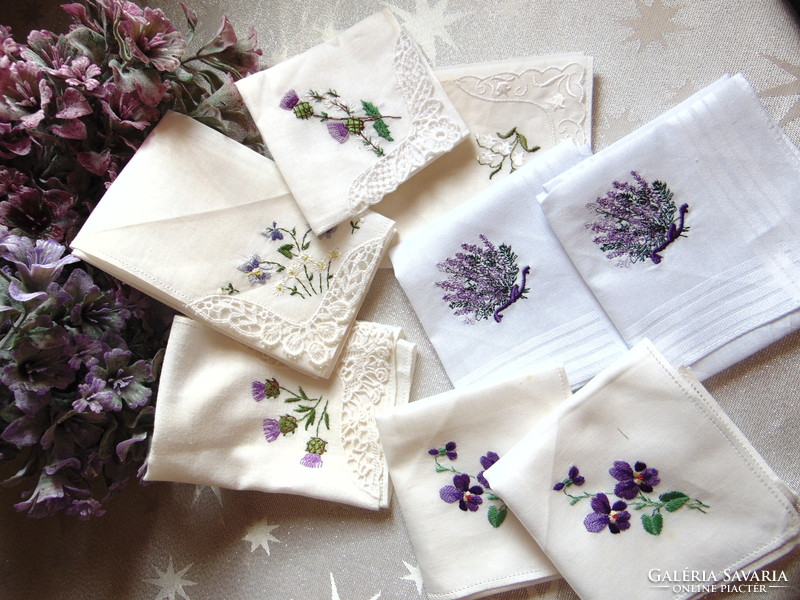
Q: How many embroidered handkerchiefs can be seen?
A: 8